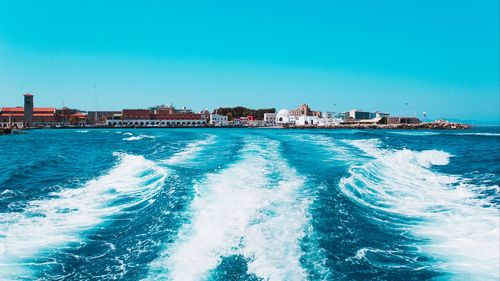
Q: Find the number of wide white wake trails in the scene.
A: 3